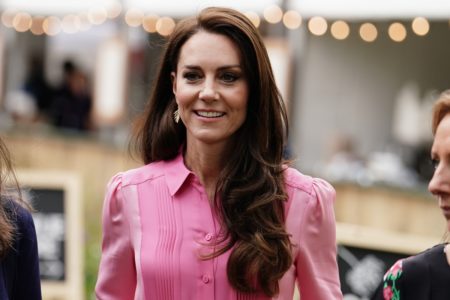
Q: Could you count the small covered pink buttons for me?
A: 2